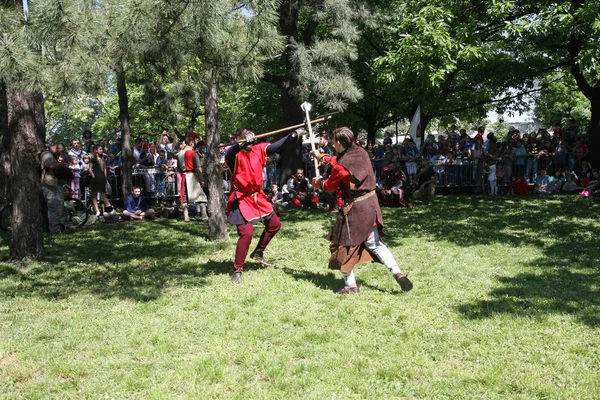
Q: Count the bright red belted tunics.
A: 1